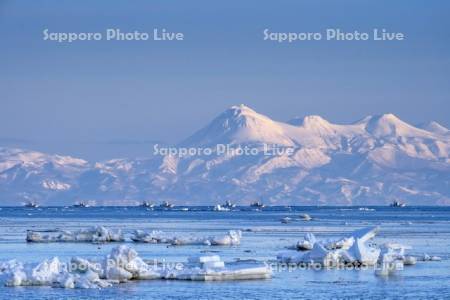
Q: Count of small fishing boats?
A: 7